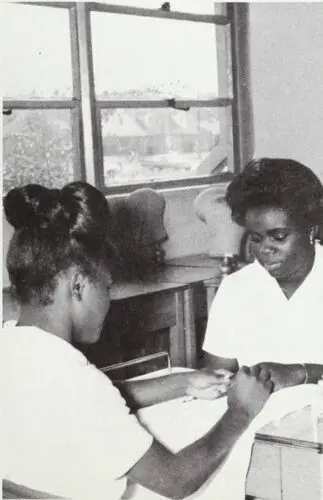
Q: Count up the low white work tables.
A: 1